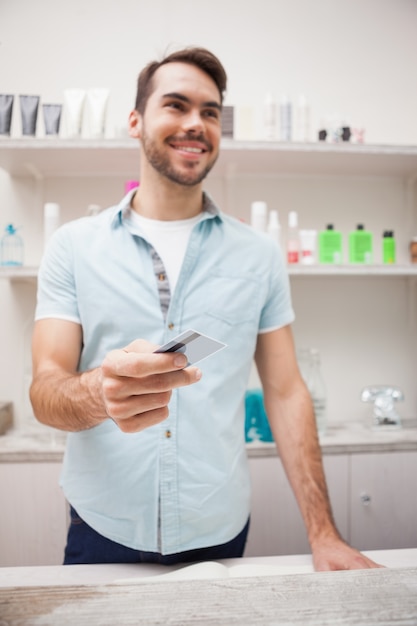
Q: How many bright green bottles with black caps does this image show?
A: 3